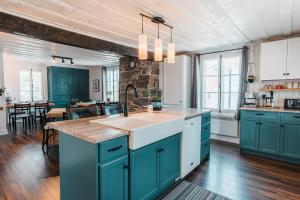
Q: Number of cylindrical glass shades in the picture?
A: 3